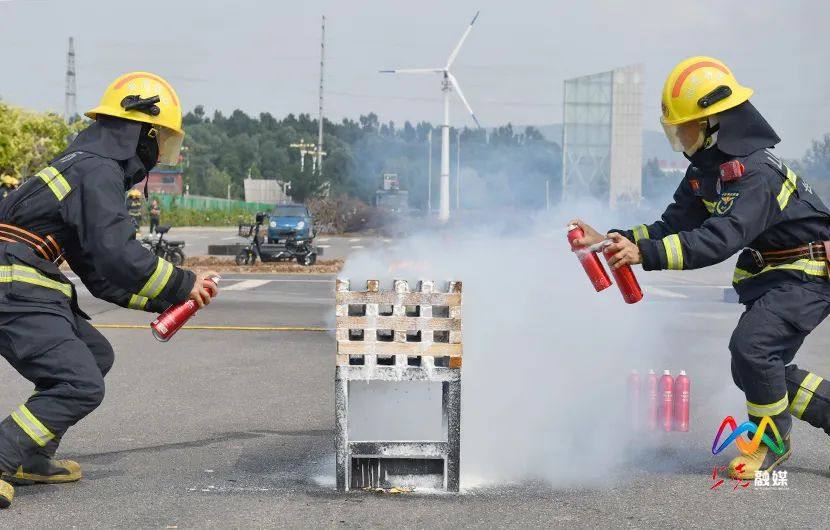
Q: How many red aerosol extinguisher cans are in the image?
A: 7